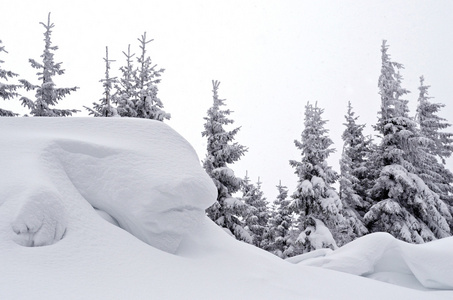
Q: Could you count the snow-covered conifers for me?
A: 13